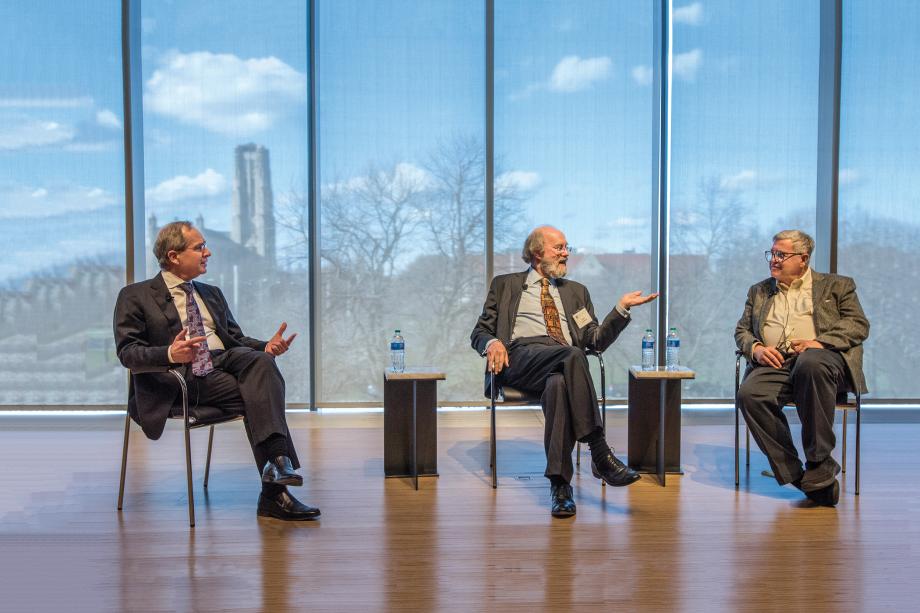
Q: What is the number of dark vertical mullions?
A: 5